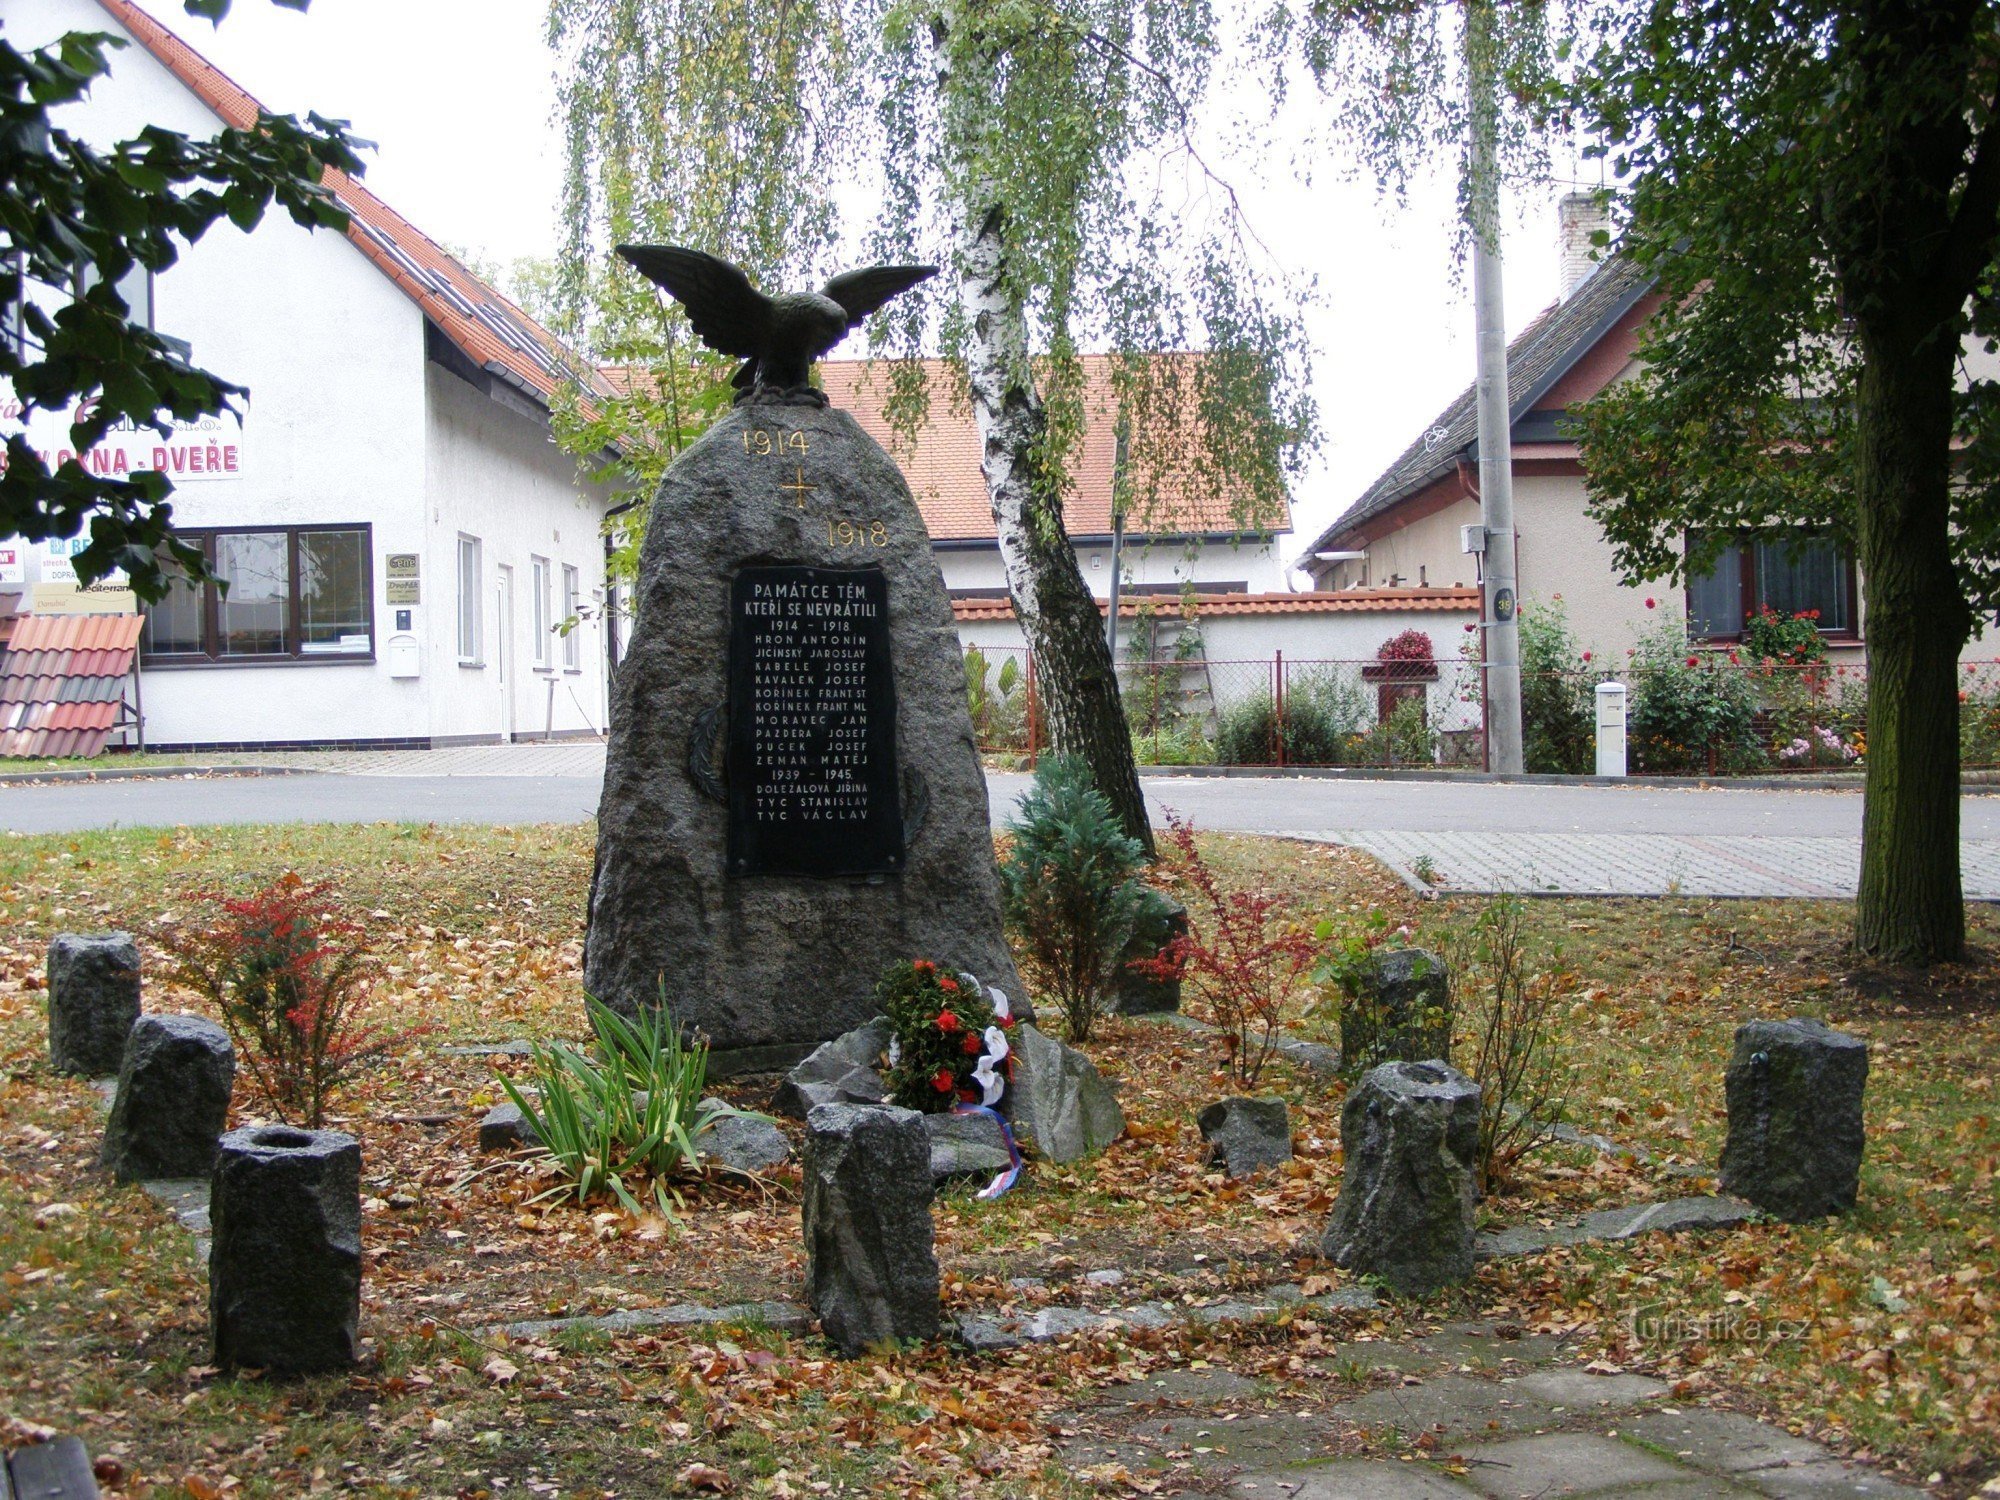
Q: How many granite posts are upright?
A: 8